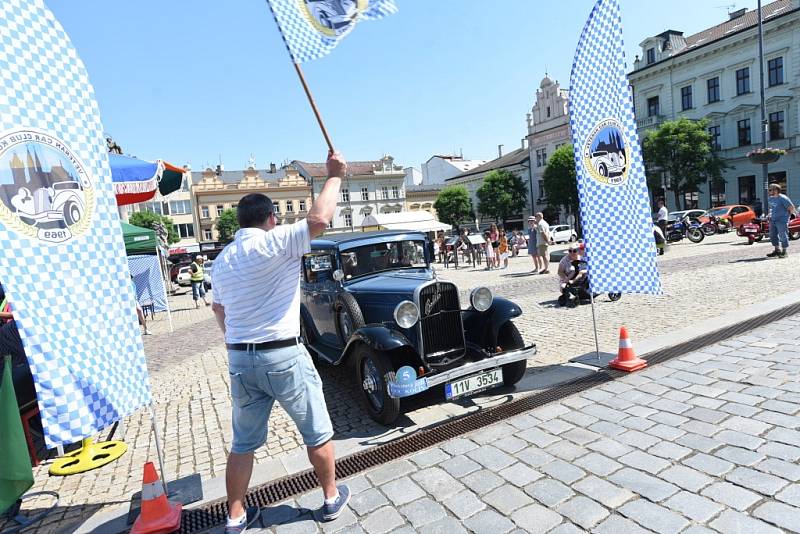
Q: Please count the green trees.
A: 6